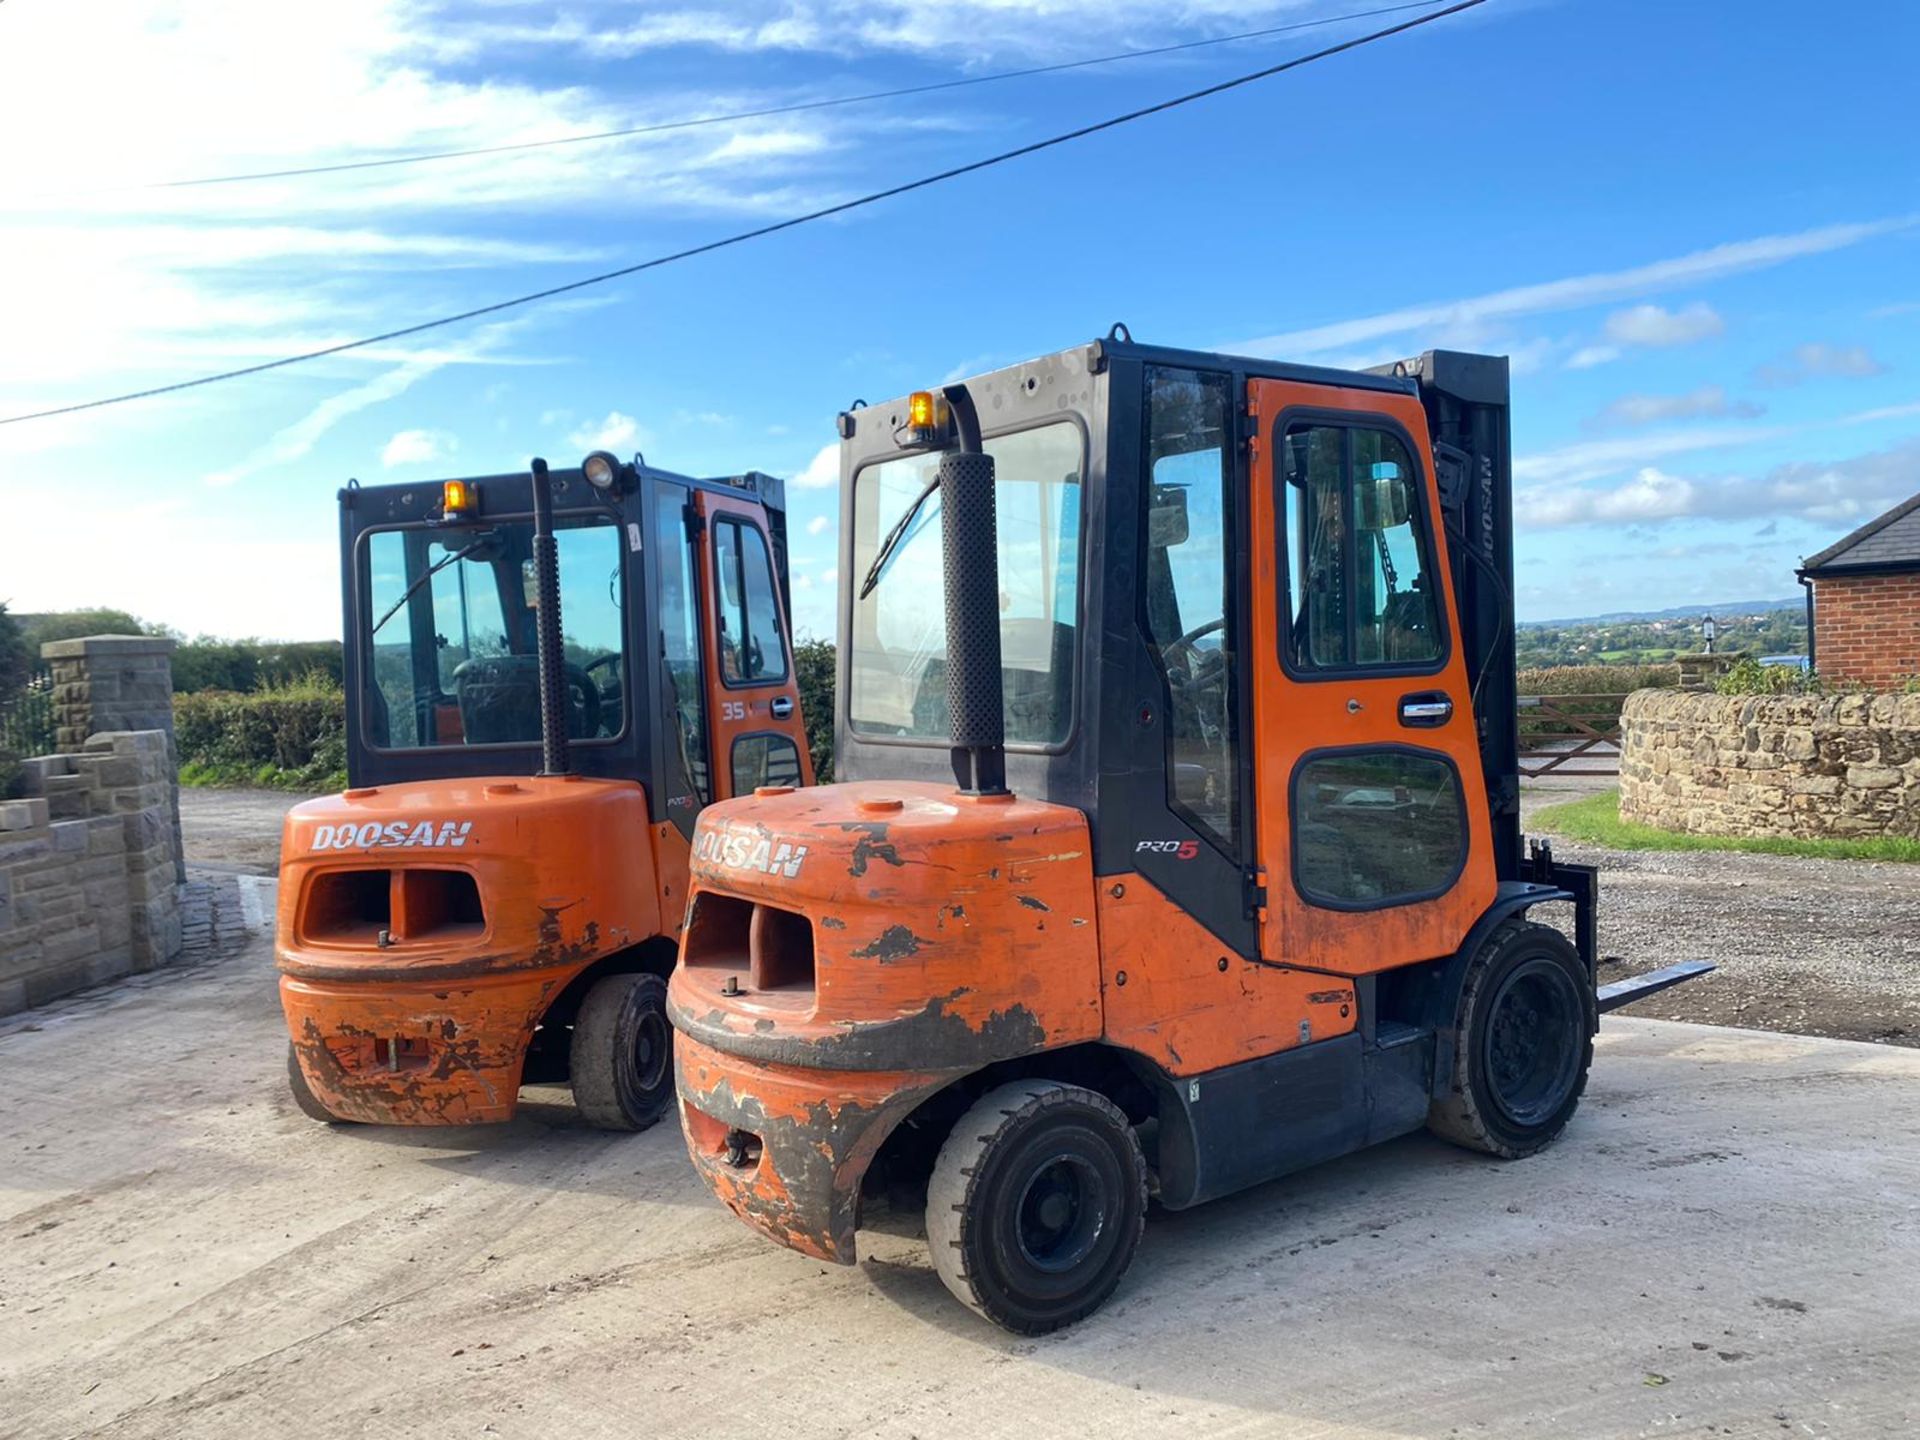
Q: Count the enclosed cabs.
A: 2